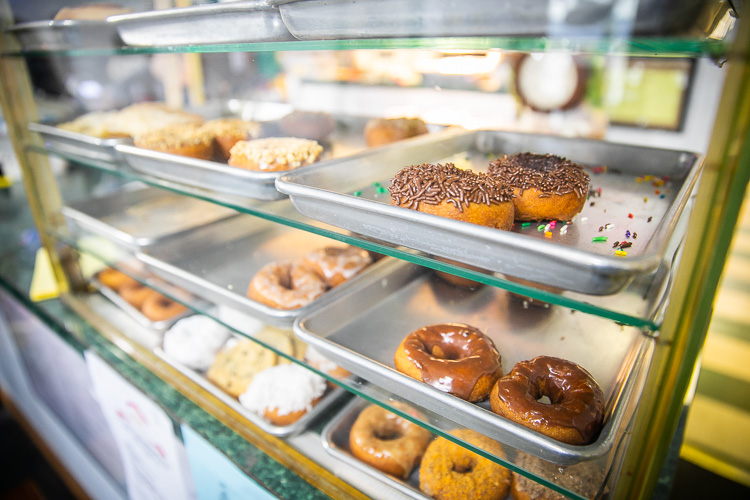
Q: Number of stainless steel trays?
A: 12